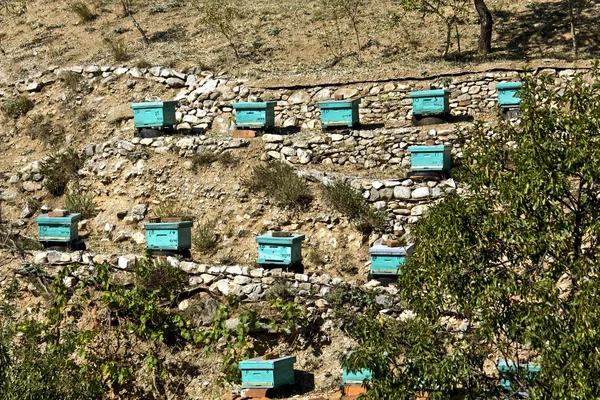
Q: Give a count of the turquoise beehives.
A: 13